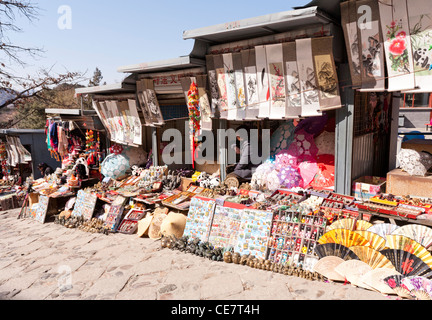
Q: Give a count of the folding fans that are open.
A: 15